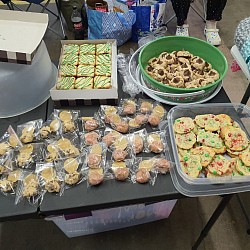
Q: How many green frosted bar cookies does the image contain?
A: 12